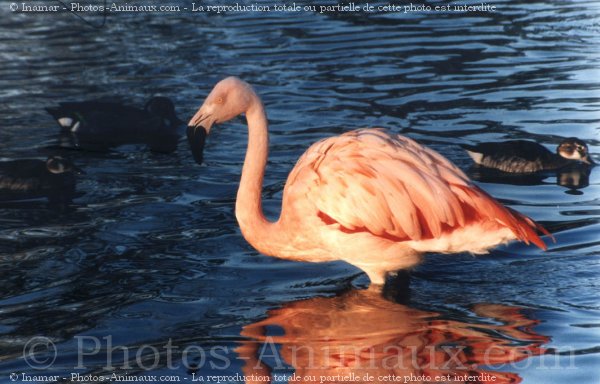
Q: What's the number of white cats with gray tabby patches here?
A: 0